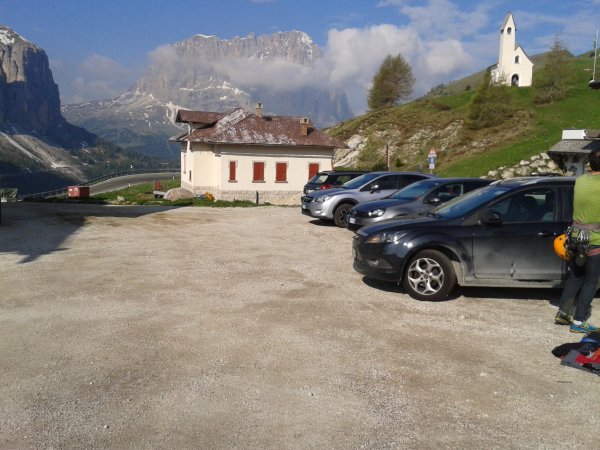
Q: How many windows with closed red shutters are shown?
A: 4